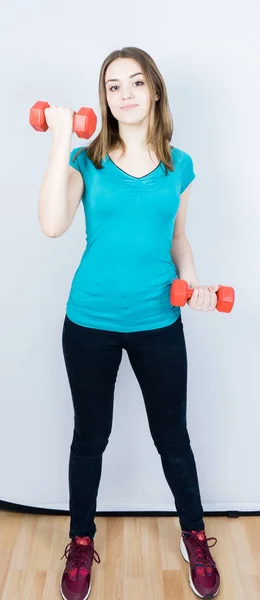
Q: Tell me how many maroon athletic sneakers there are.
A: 2